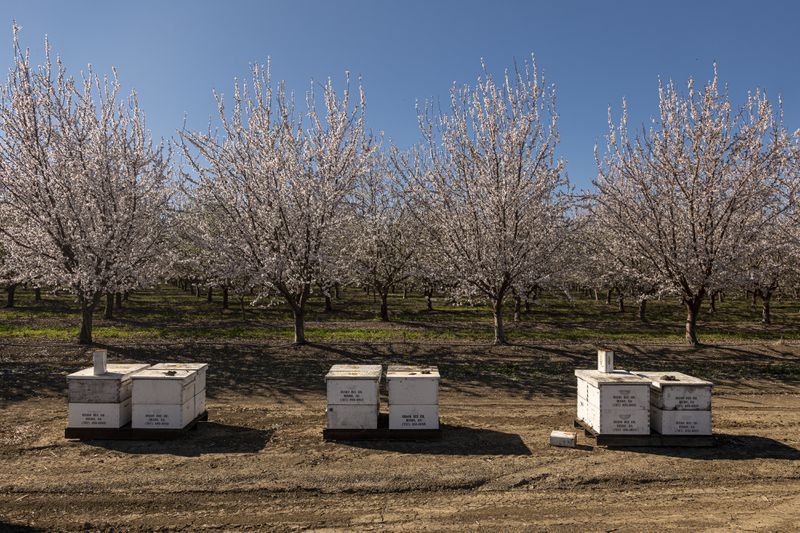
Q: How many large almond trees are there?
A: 4